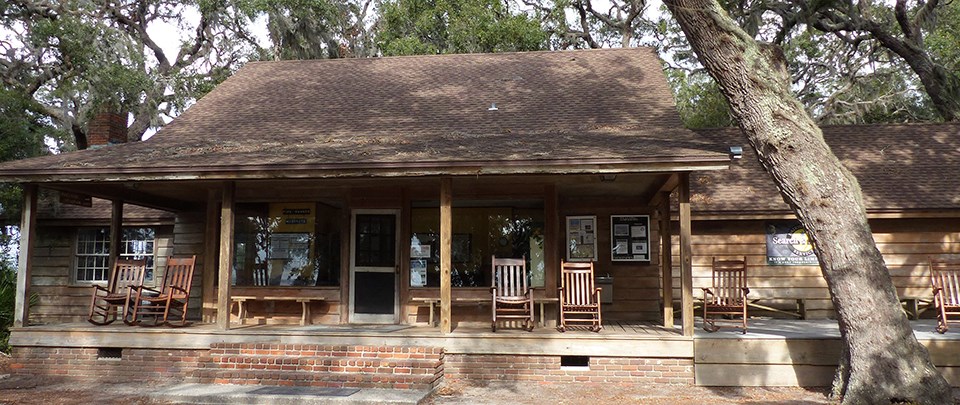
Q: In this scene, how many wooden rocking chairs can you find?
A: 6